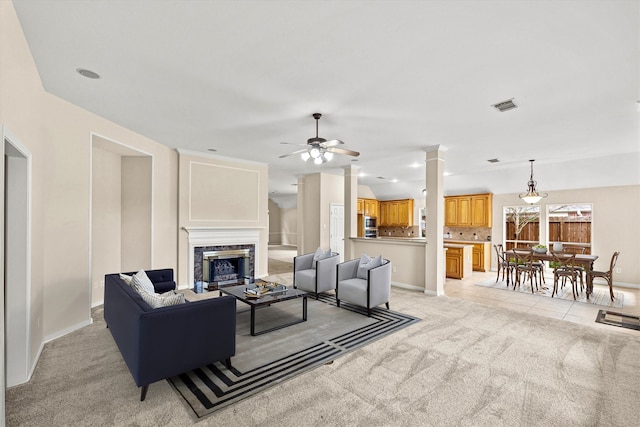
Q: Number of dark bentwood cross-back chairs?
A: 6